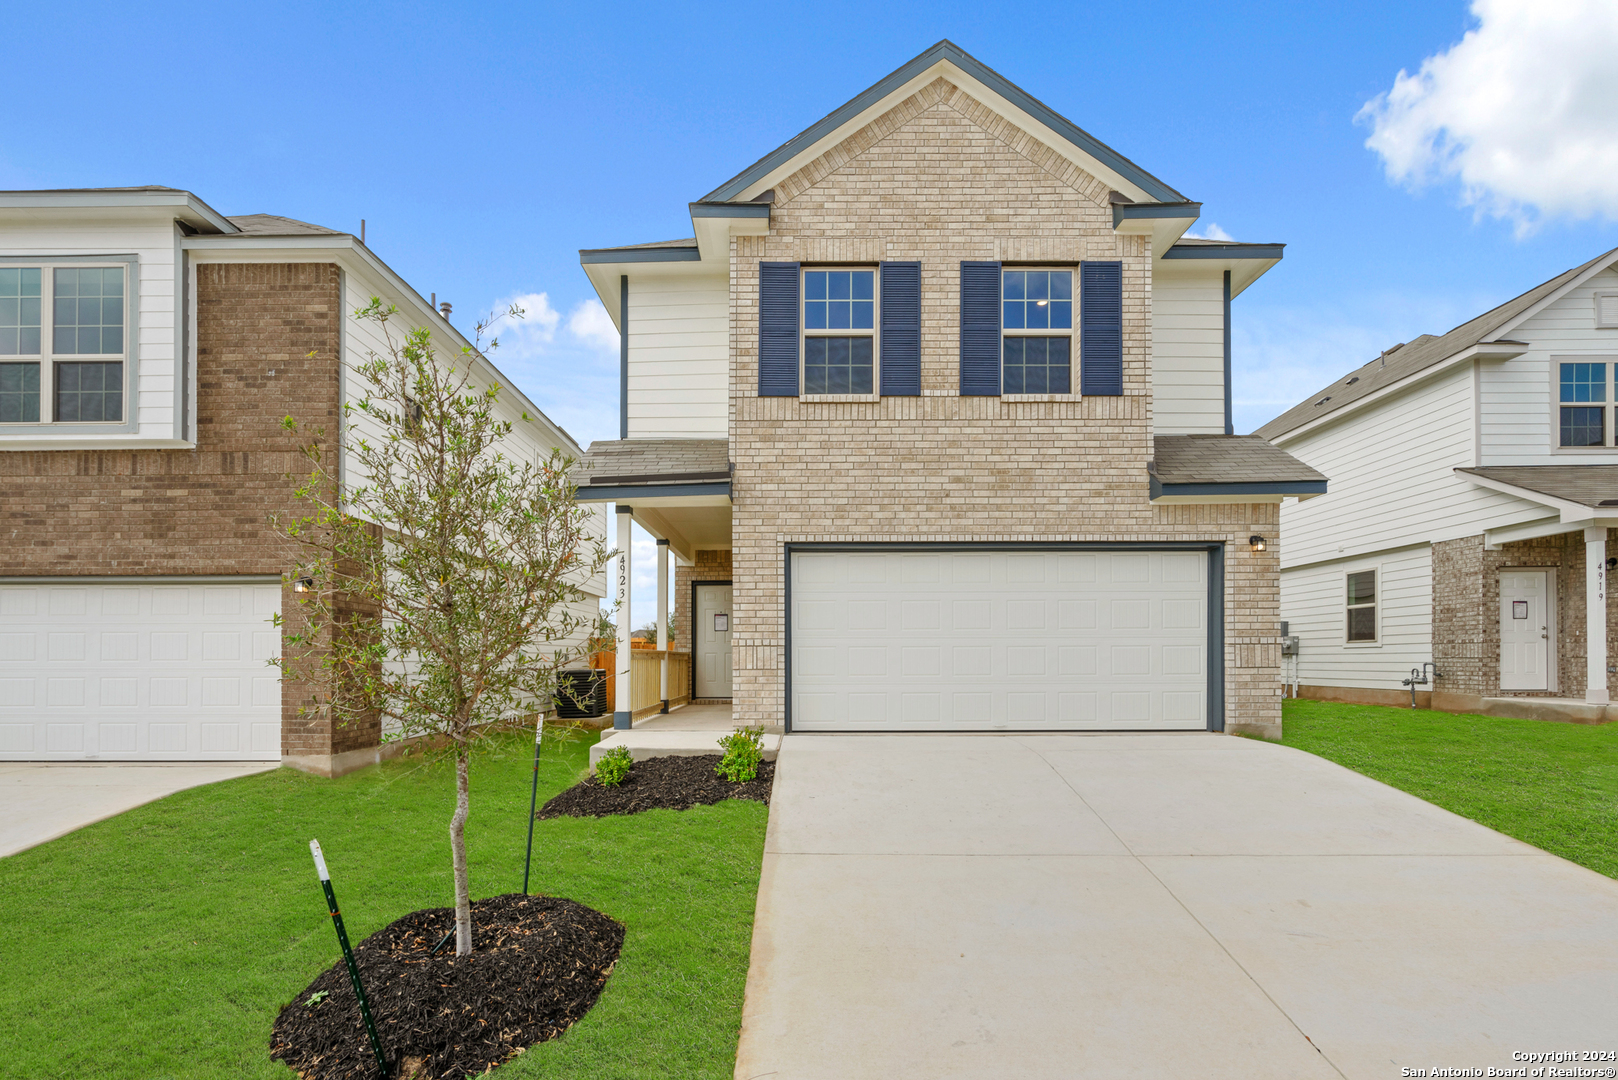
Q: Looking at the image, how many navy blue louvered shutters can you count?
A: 4